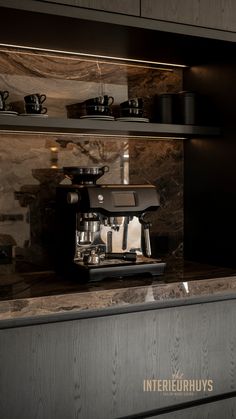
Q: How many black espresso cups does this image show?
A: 8